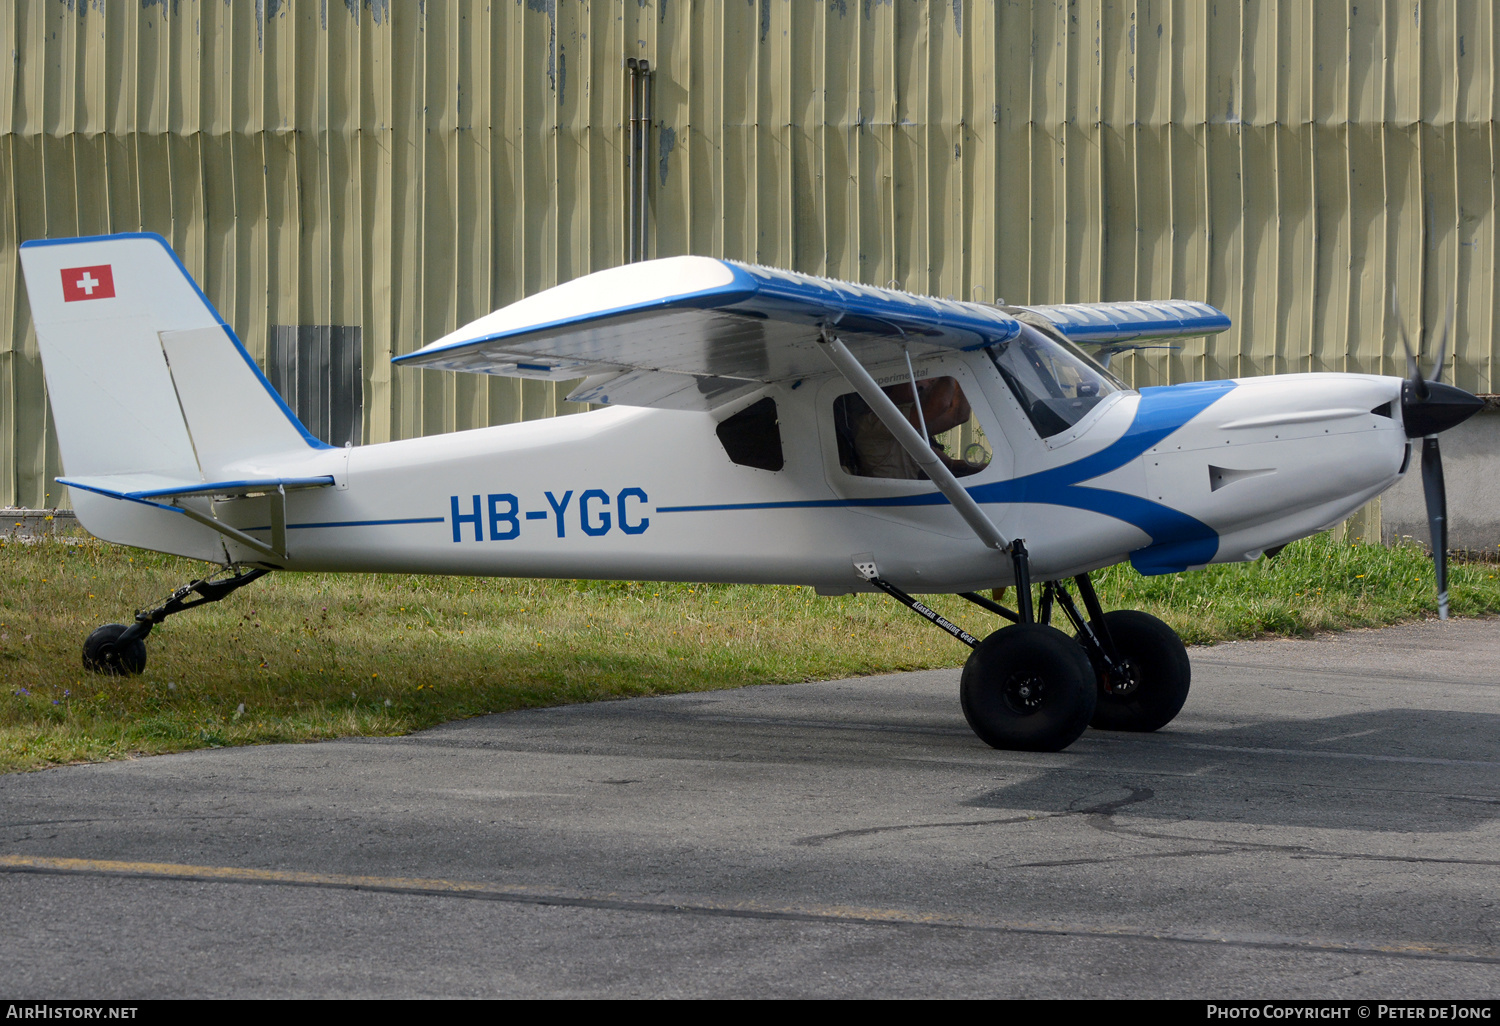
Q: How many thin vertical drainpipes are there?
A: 2